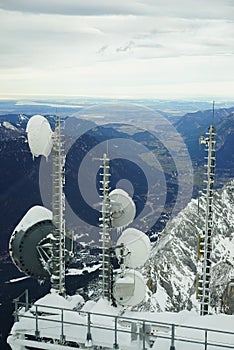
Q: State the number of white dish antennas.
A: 4